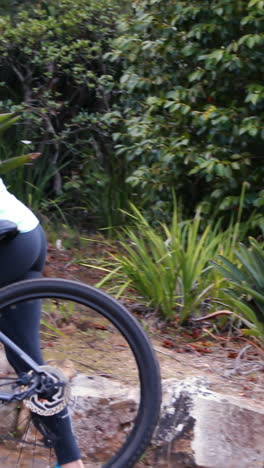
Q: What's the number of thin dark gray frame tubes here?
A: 2